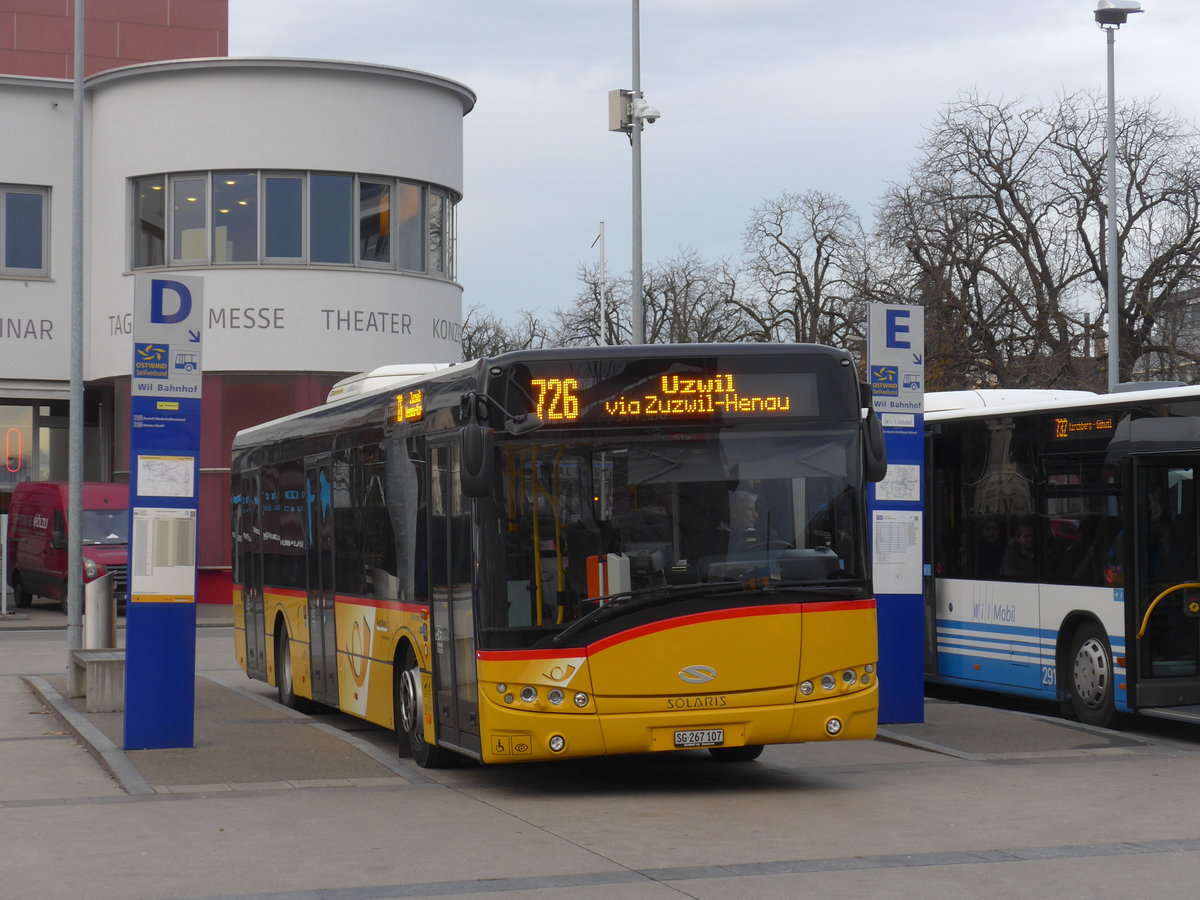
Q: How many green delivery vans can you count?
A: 0